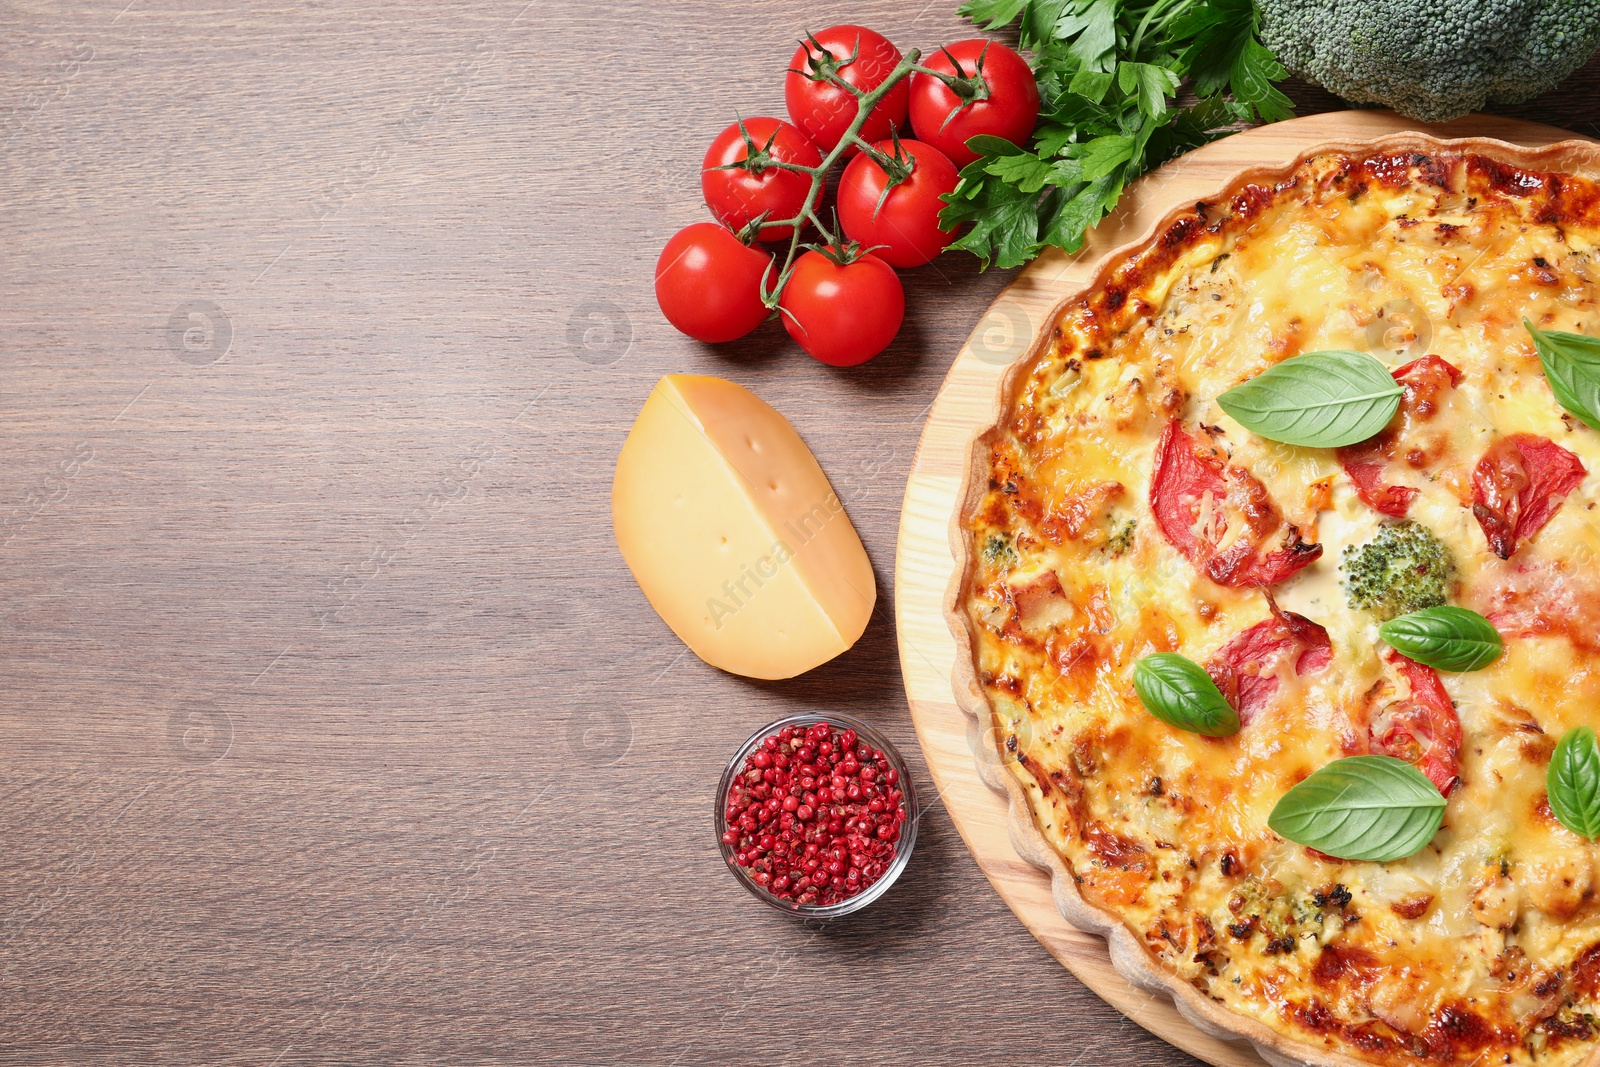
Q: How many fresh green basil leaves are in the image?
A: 6